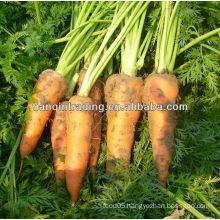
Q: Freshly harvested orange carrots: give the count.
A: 6